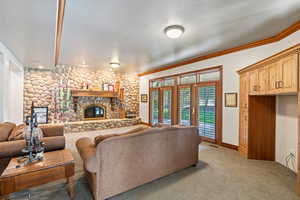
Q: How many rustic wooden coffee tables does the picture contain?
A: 1